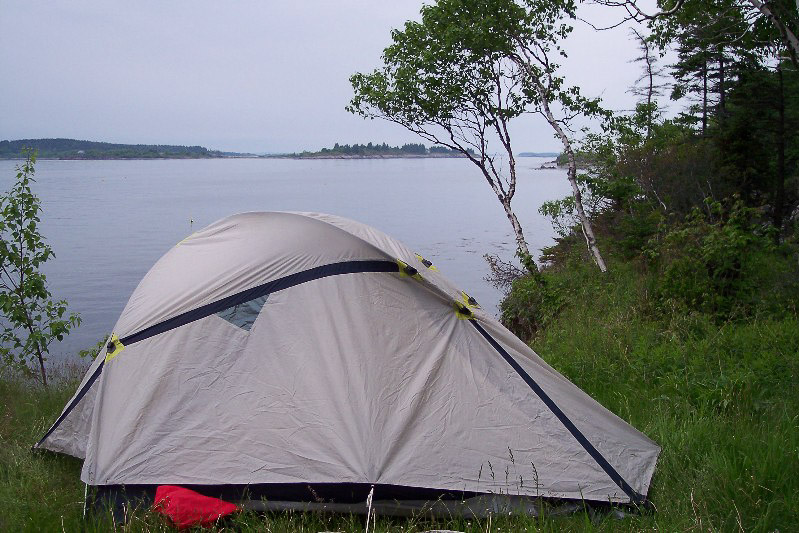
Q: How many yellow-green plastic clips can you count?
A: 5